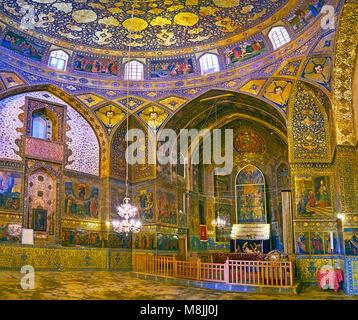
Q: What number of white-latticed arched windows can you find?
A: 4